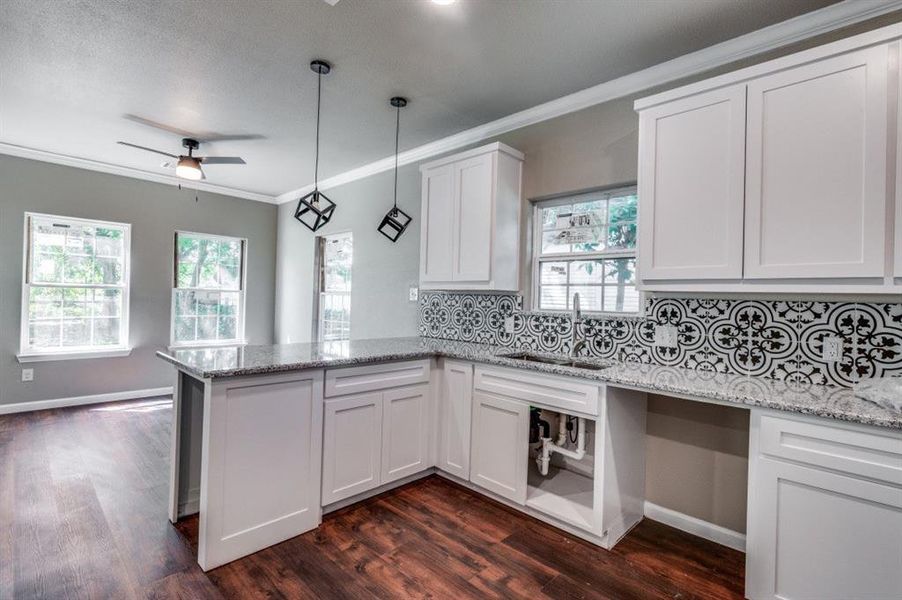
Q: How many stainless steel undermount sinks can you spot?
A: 1